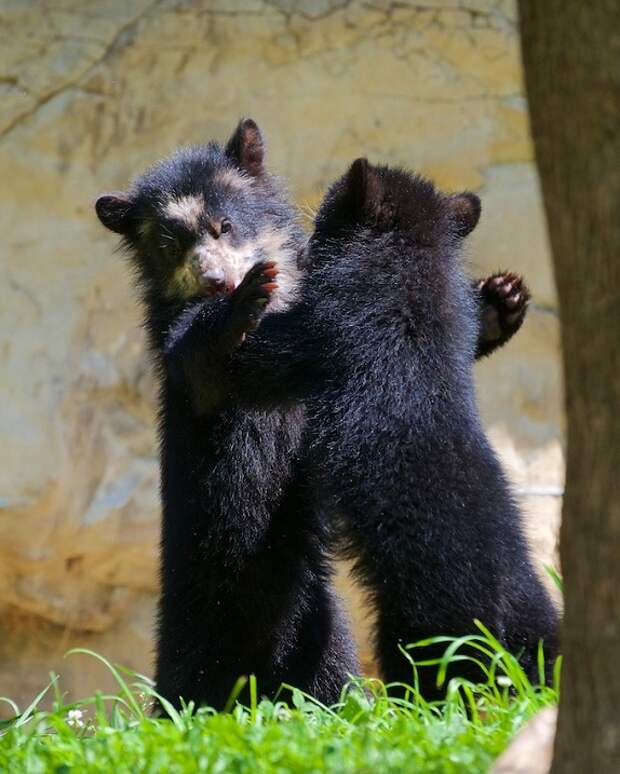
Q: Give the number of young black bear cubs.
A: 2